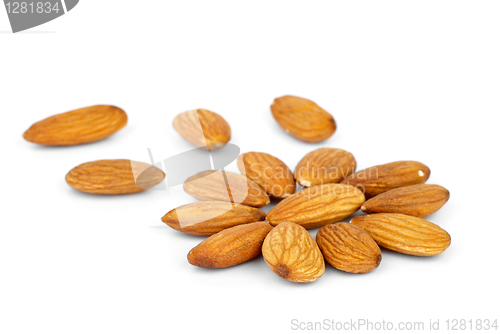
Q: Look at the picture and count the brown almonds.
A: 15